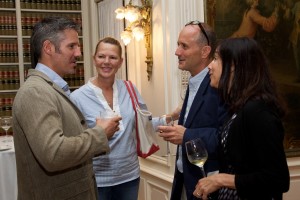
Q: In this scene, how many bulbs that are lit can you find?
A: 4